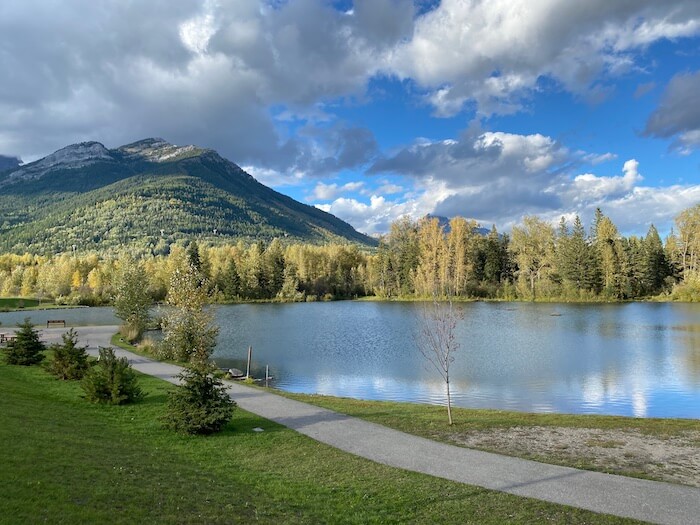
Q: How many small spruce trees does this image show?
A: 4